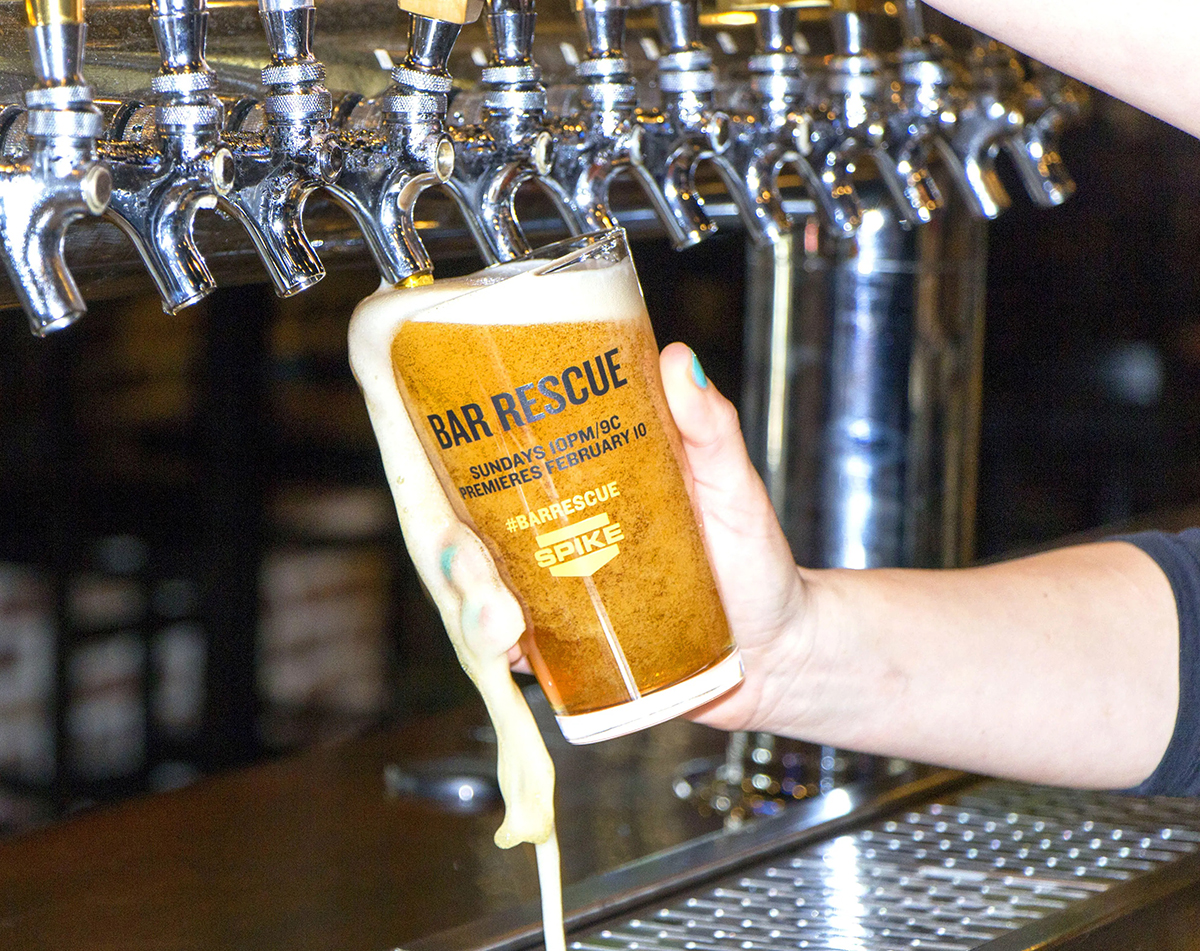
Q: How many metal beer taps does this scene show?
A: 12